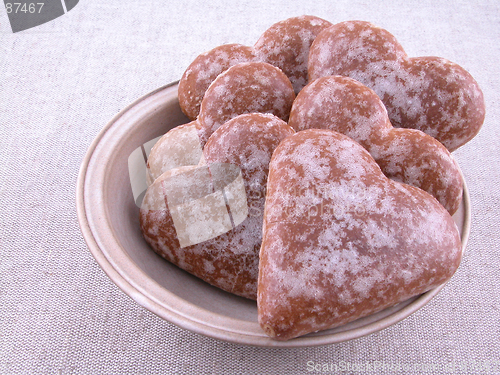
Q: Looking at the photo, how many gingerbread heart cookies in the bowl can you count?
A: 6